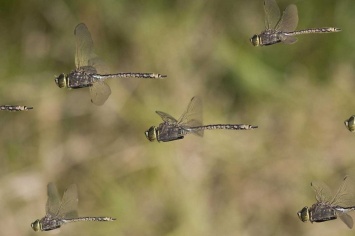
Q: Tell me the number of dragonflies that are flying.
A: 7